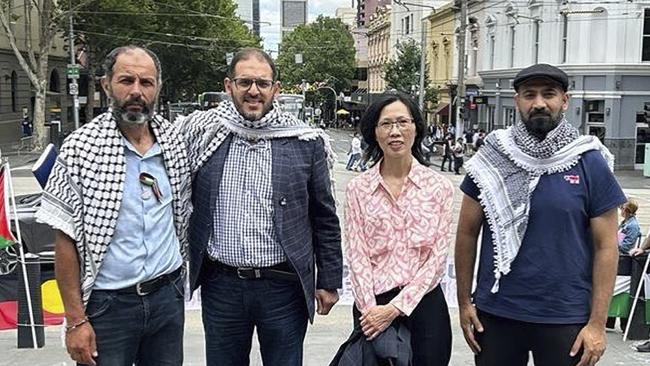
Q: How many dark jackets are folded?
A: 1